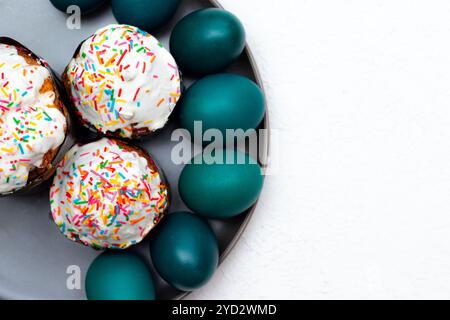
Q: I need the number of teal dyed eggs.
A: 7